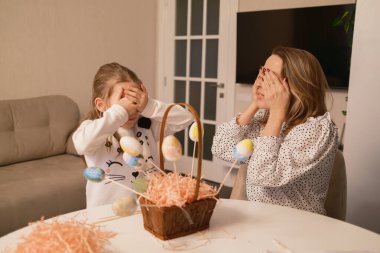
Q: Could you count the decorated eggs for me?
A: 8